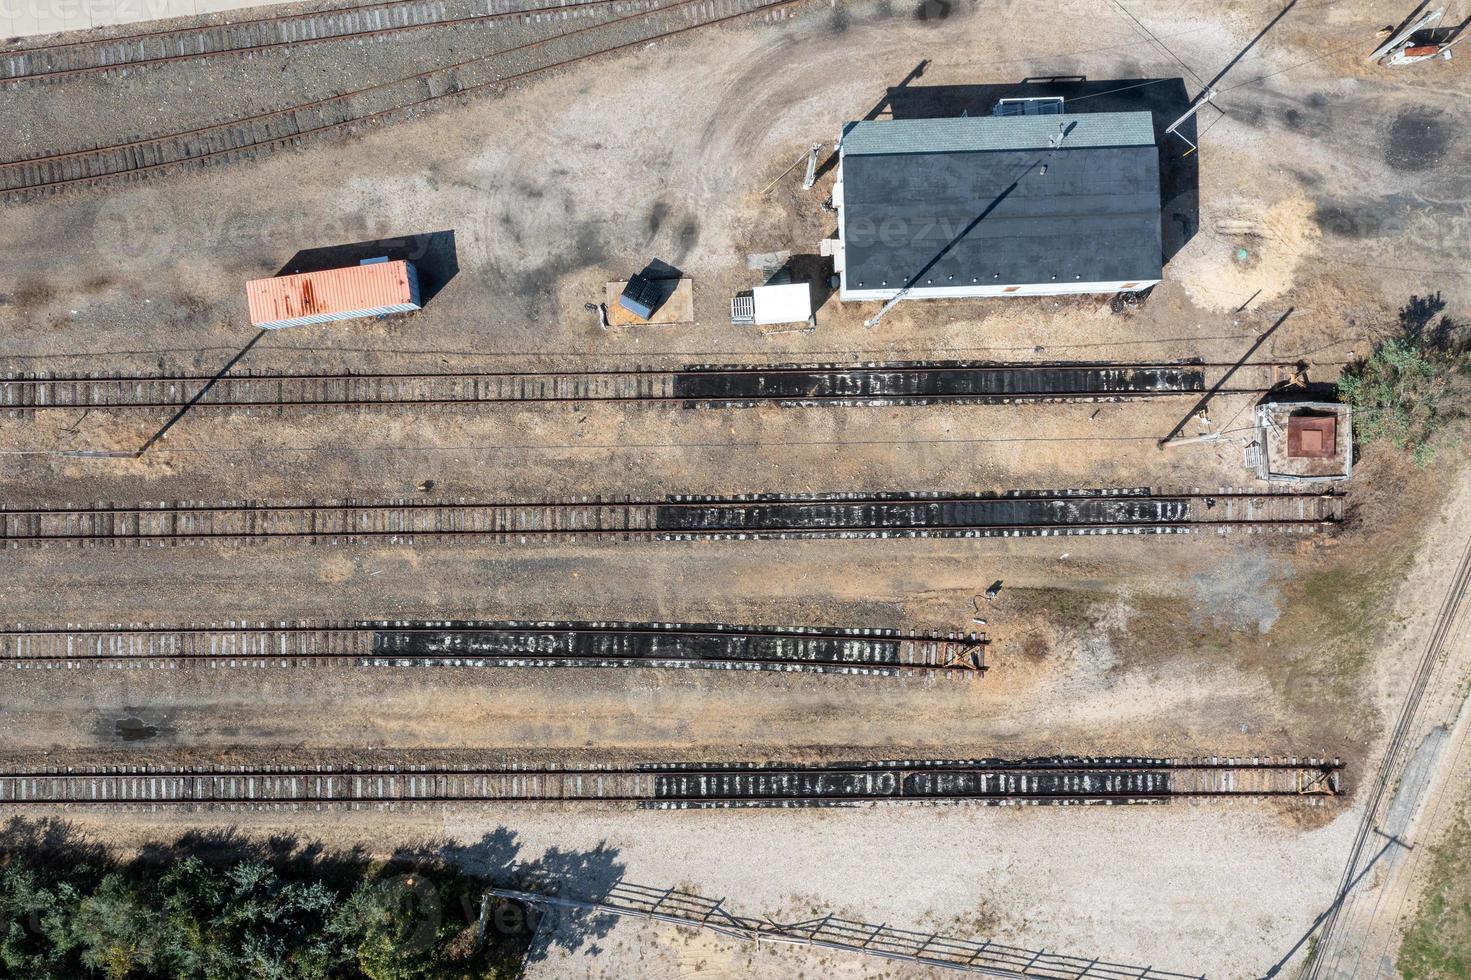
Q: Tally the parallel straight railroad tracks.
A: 4